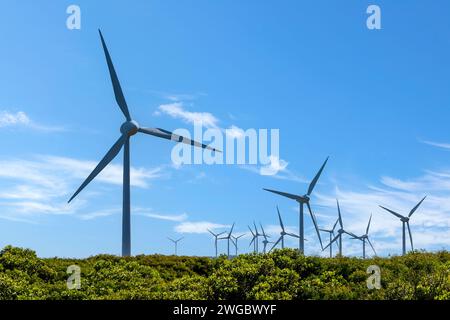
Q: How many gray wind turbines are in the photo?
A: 14